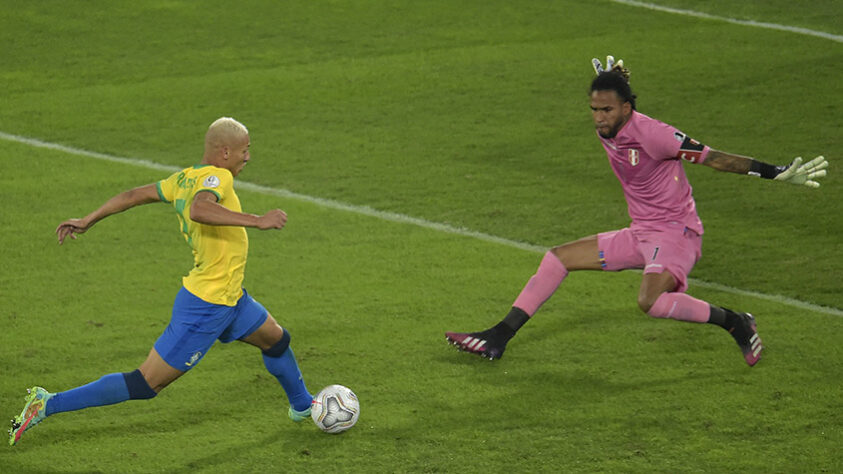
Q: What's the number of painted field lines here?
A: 2